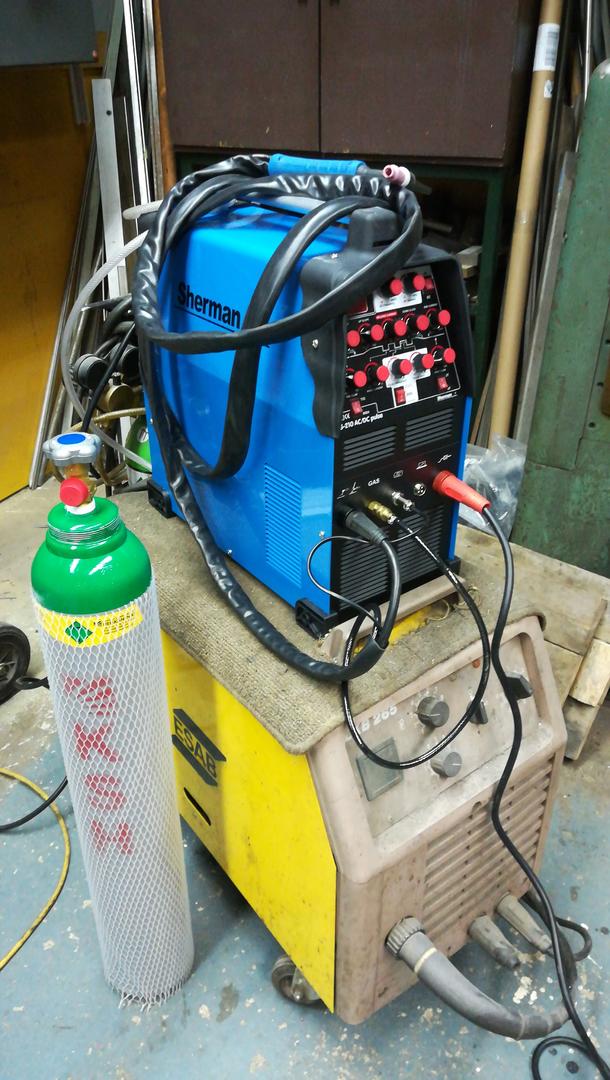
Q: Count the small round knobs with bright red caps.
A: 12